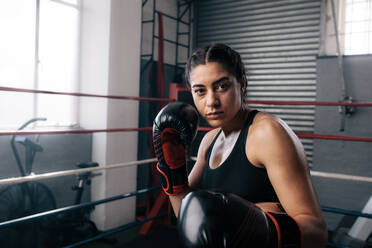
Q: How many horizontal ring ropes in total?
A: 5